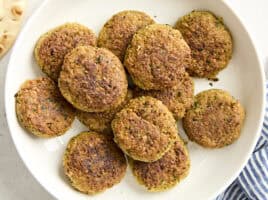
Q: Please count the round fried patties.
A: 12